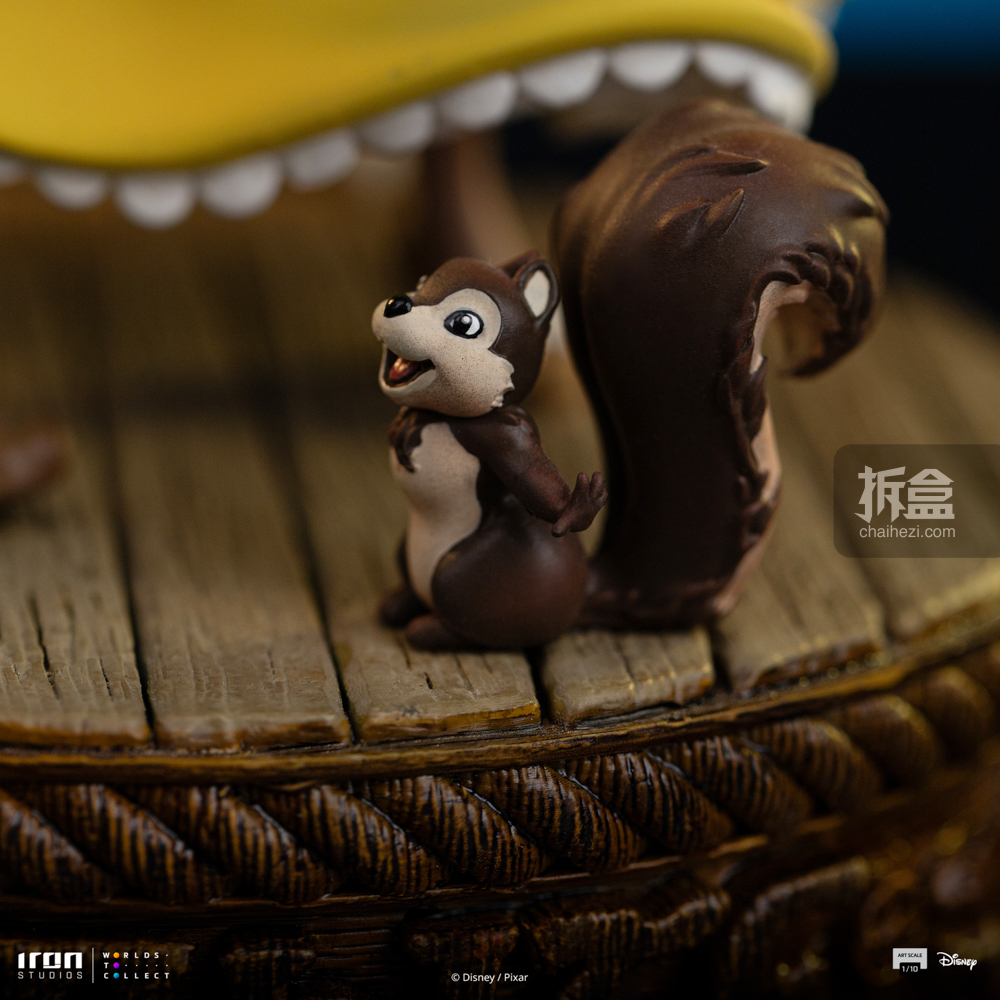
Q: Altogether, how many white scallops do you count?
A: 11